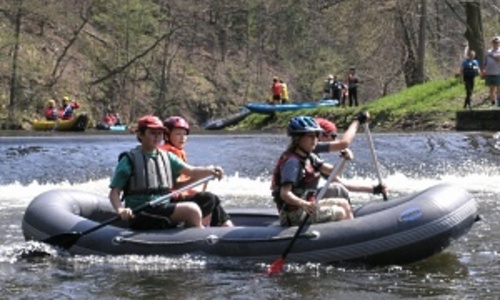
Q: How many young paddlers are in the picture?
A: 4